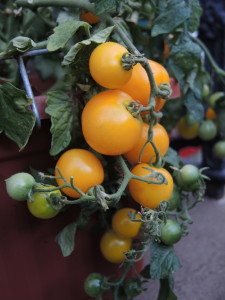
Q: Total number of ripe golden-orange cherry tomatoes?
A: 8